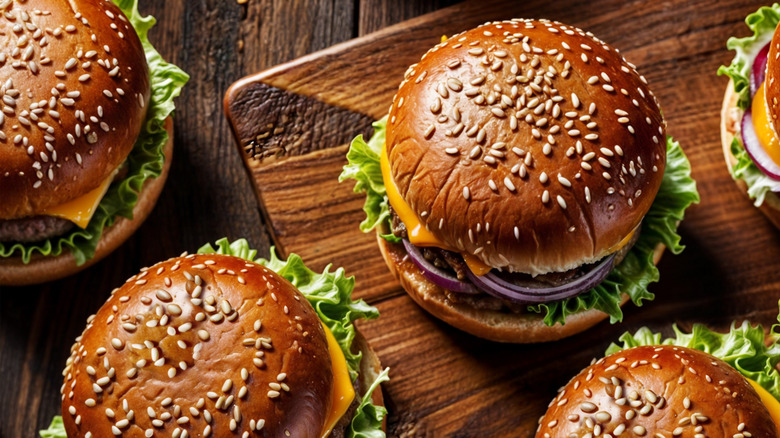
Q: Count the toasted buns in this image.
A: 5